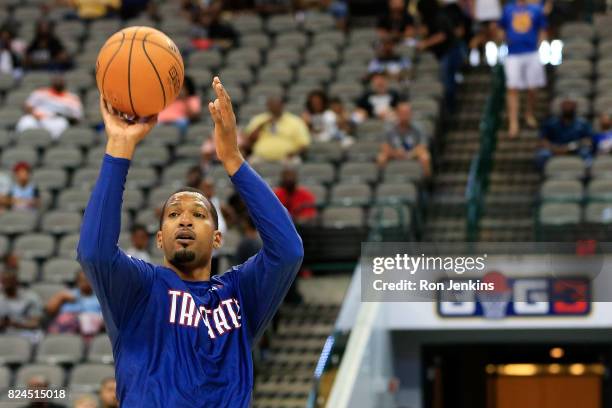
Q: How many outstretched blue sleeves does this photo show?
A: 2